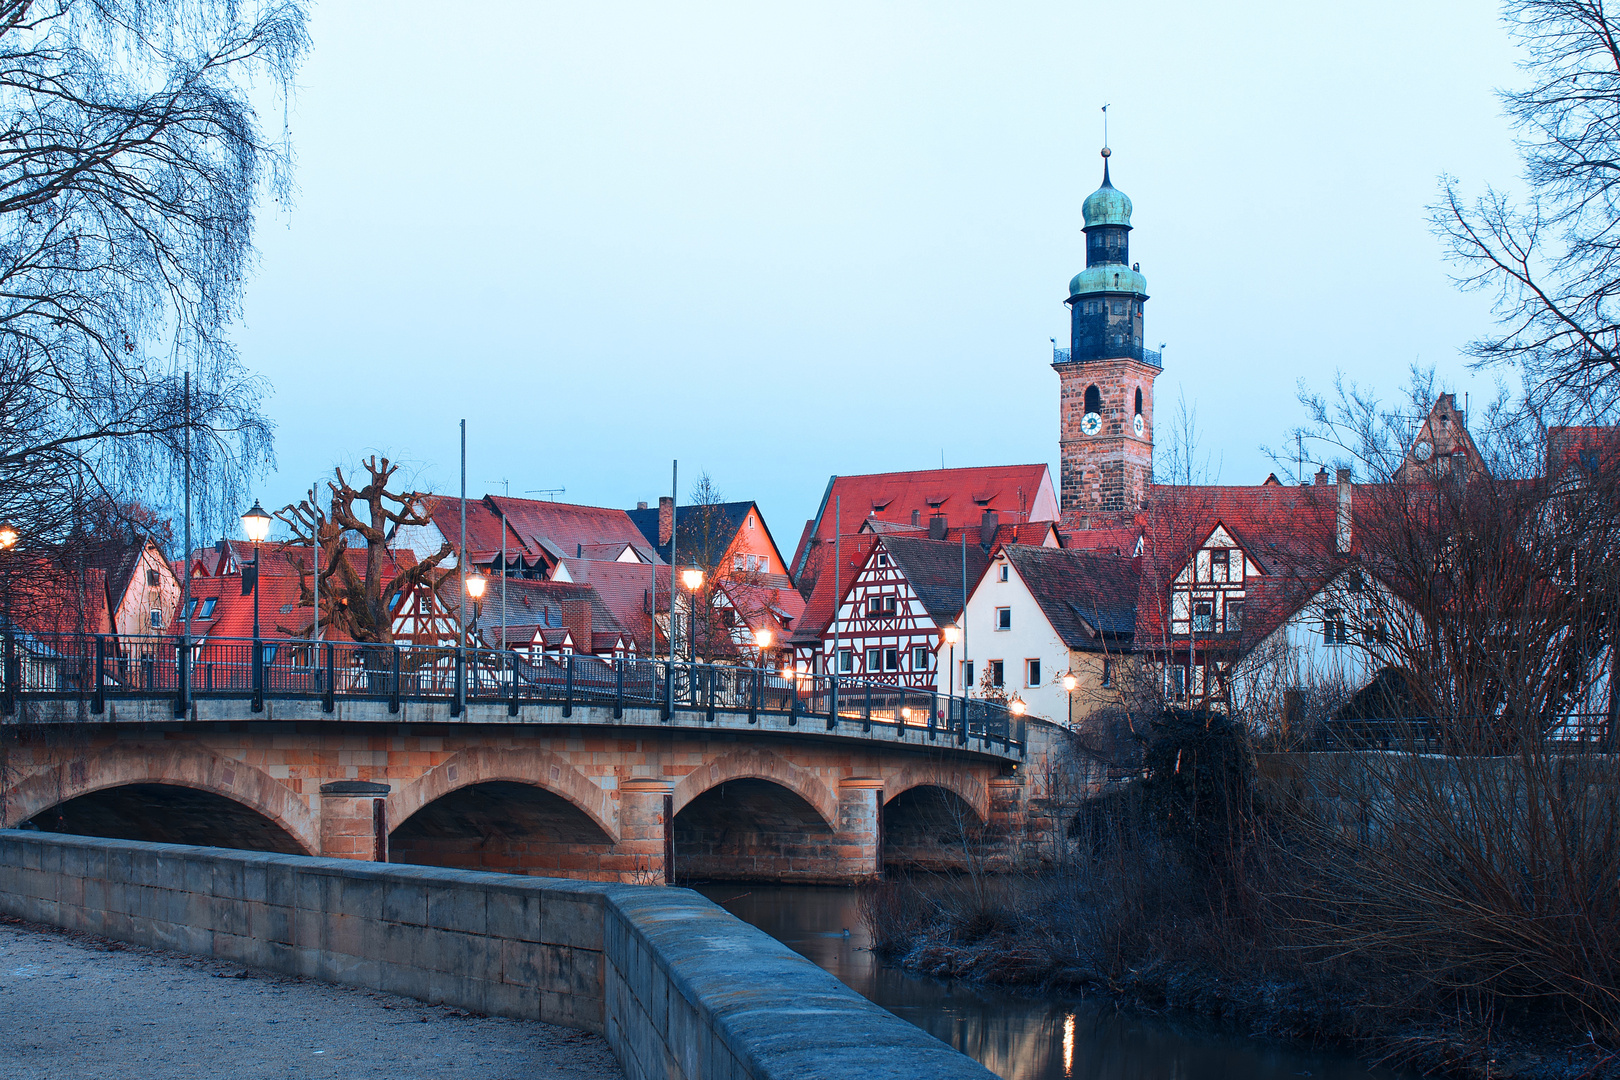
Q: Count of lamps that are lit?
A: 10